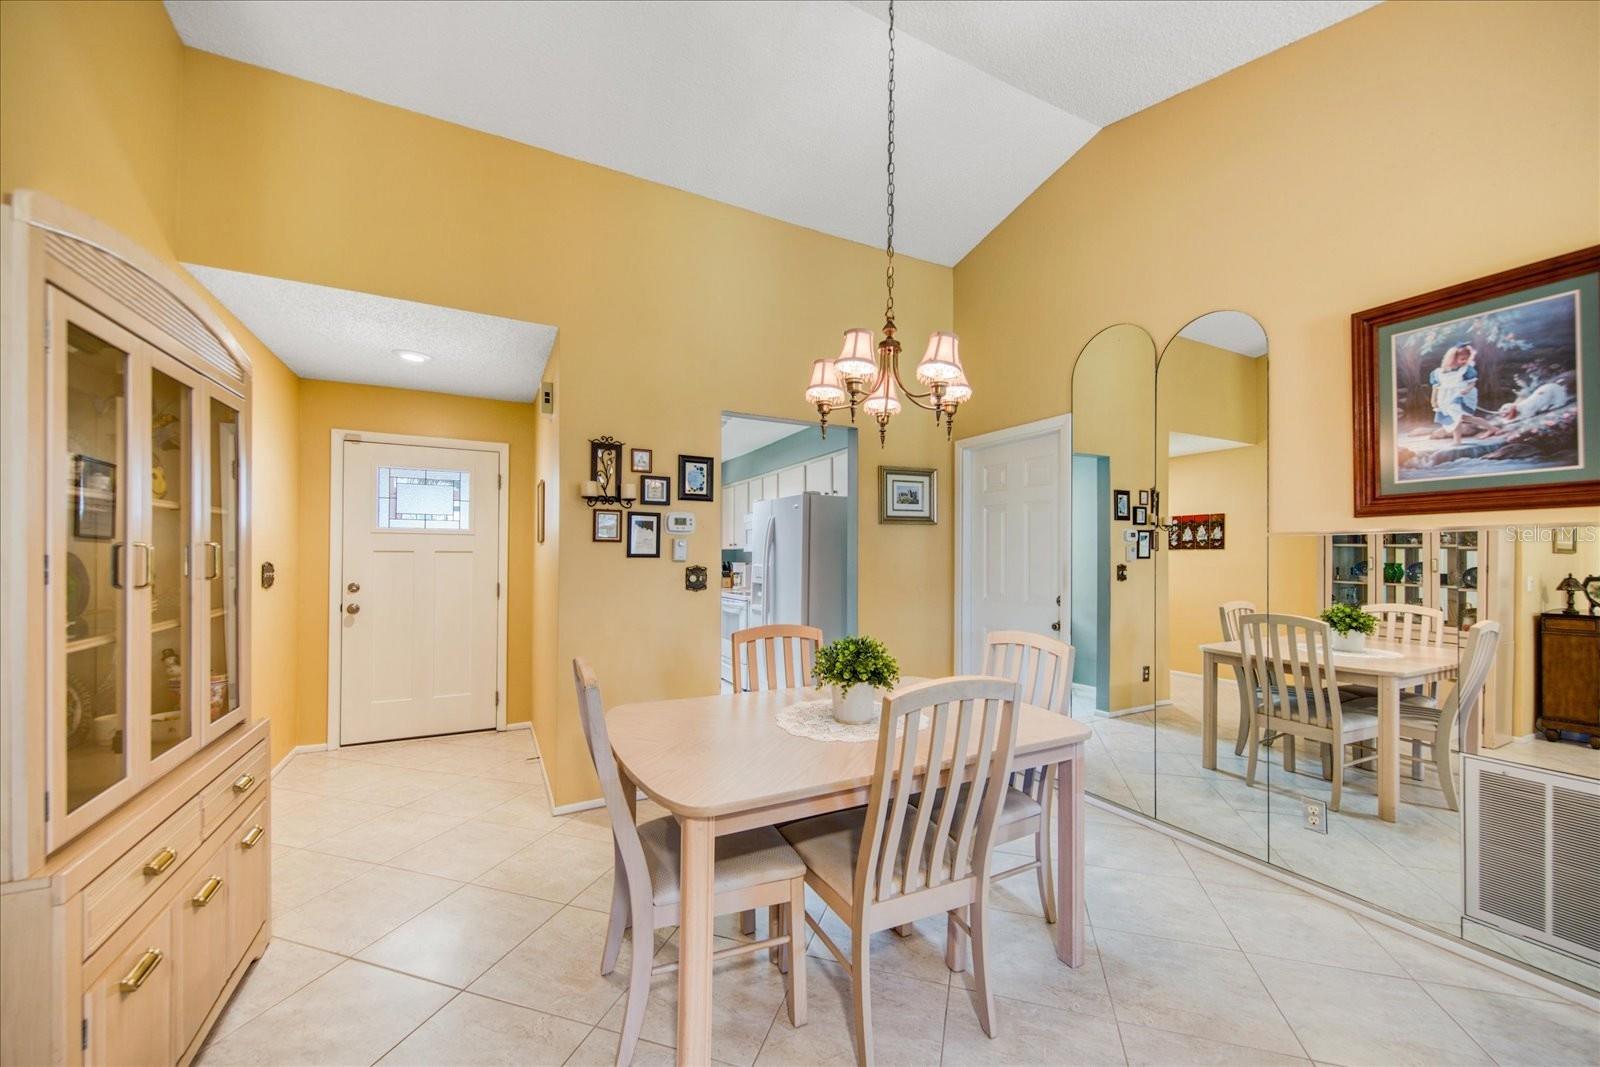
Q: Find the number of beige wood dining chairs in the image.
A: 4